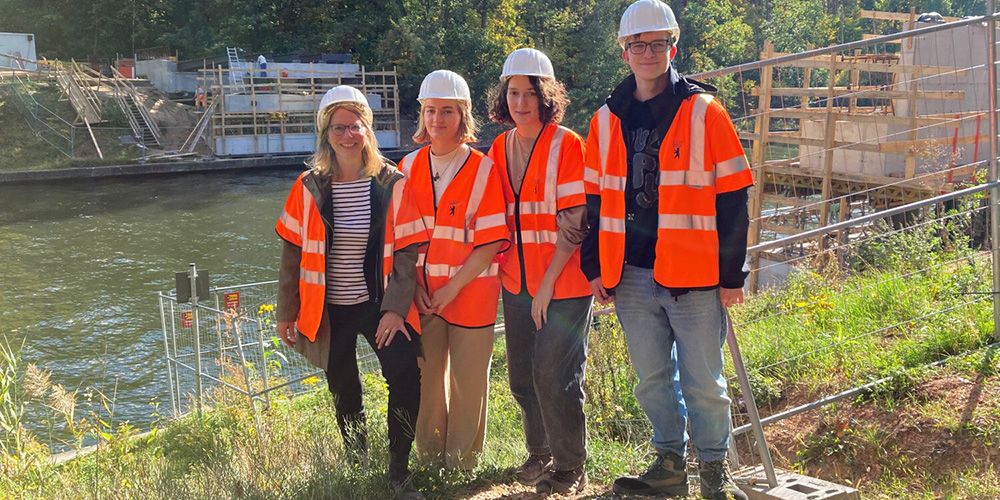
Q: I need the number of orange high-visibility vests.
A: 4